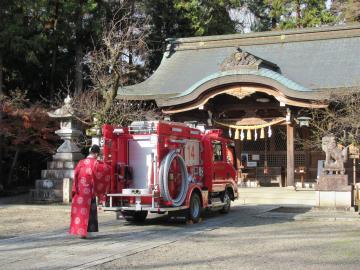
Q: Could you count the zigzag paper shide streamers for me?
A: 4